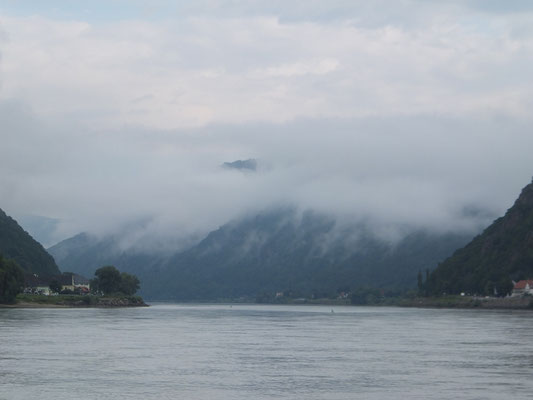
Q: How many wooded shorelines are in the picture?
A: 2